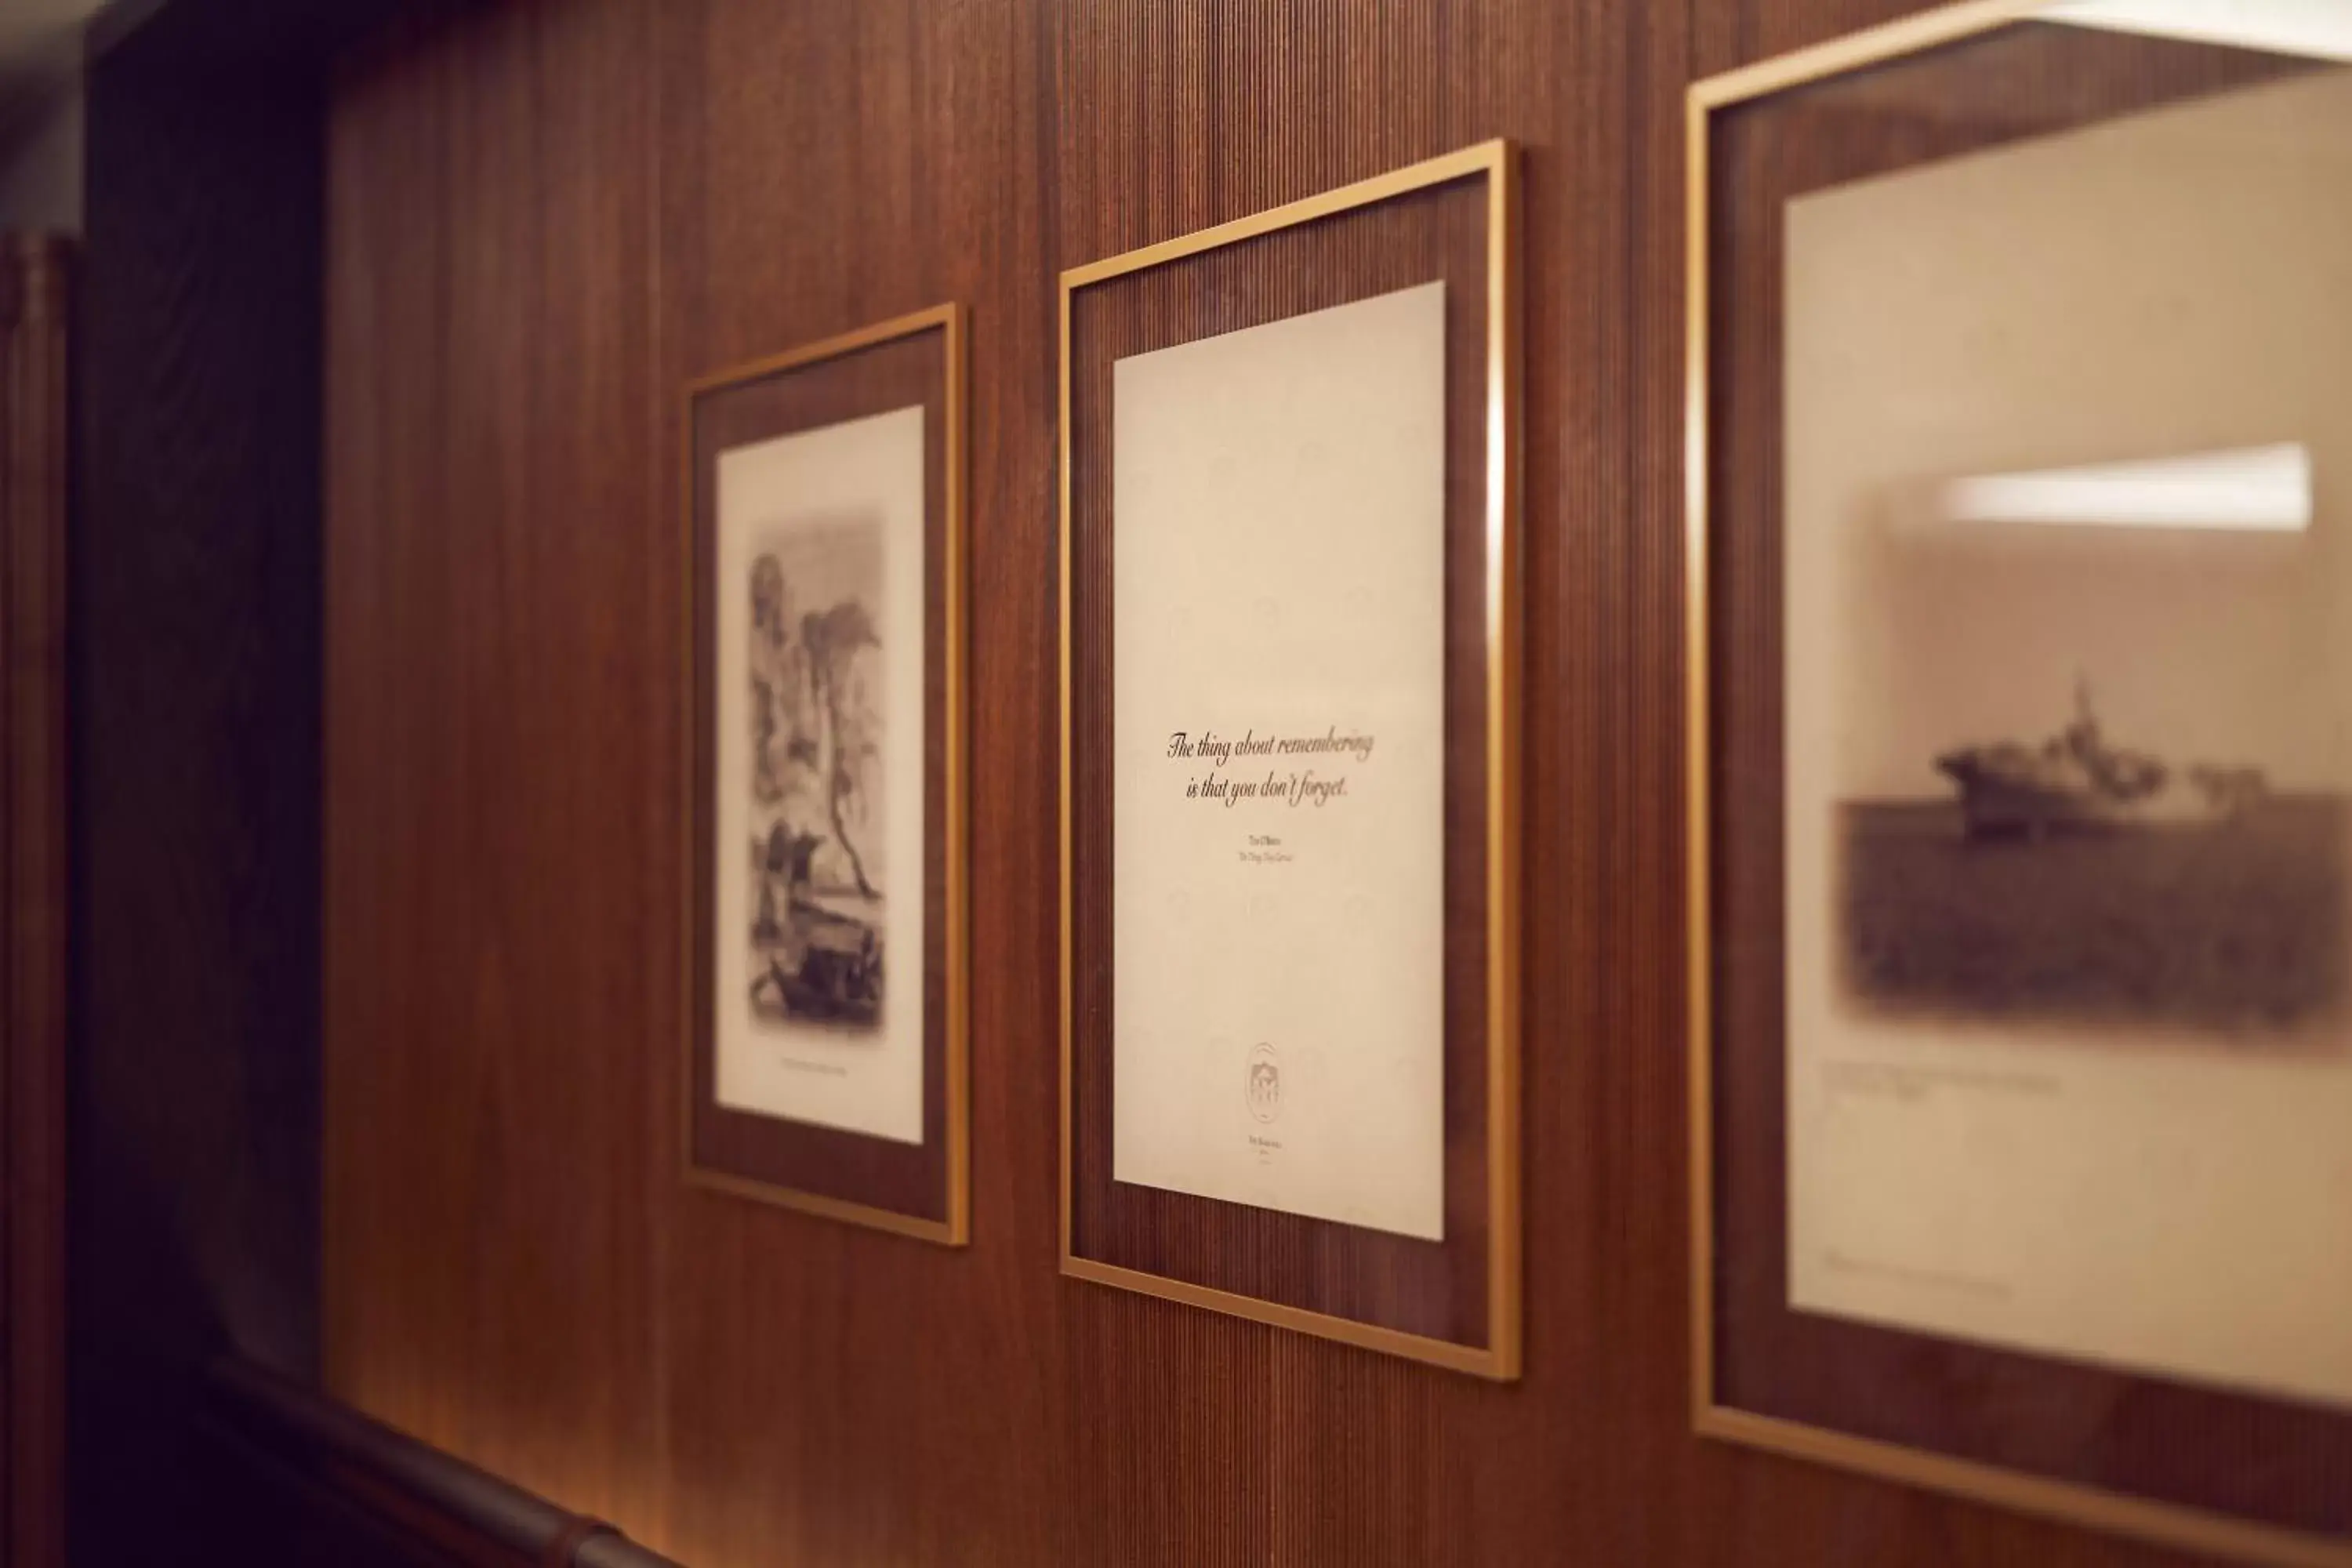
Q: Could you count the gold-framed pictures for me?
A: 3